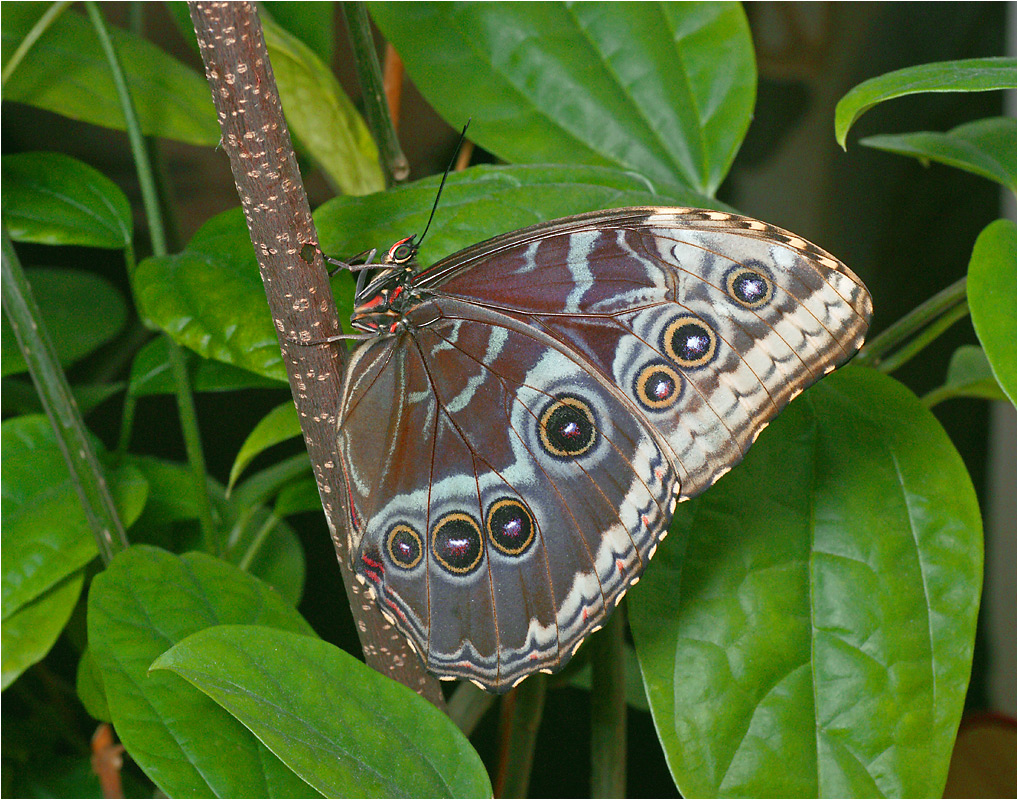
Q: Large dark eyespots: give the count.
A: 7